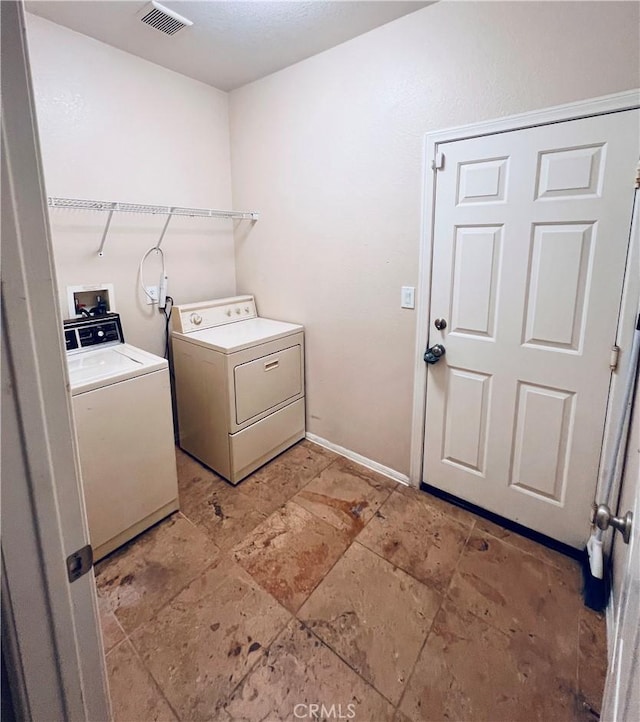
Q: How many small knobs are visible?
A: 3